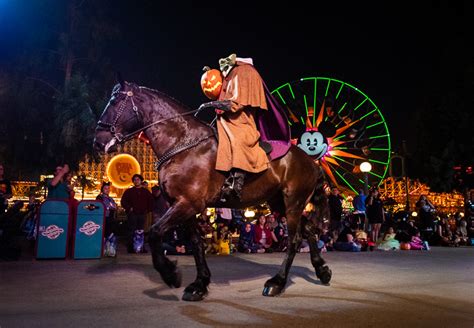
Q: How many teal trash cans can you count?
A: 2